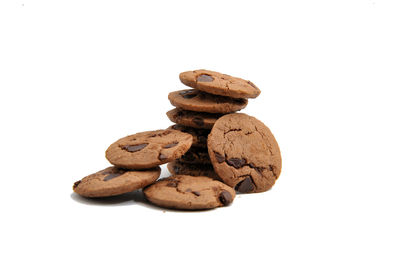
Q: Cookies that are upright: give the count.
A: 1